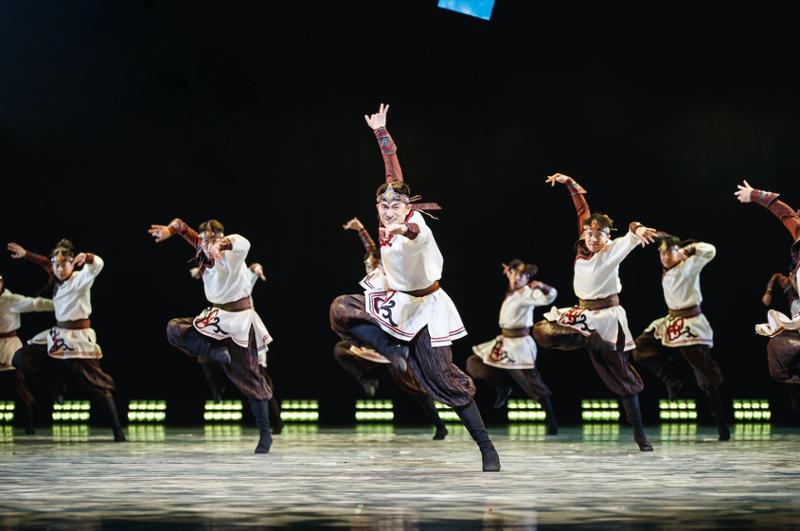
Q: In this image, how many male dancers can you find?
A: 11